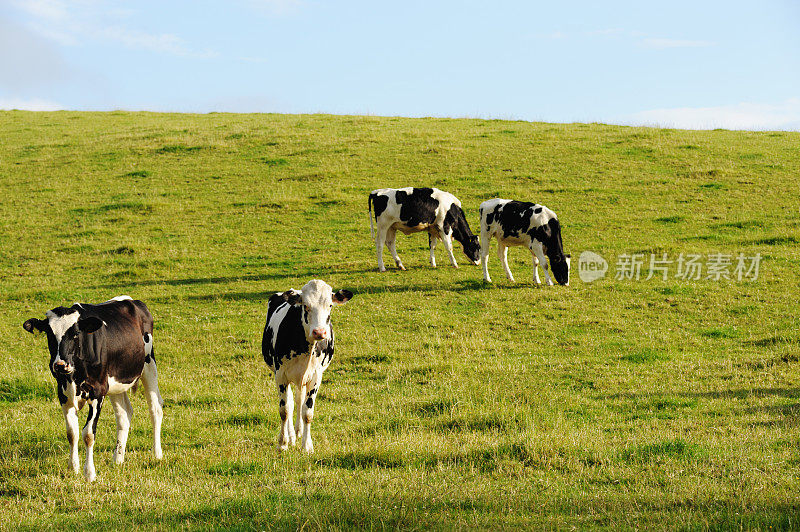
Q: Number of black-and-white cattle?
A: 4